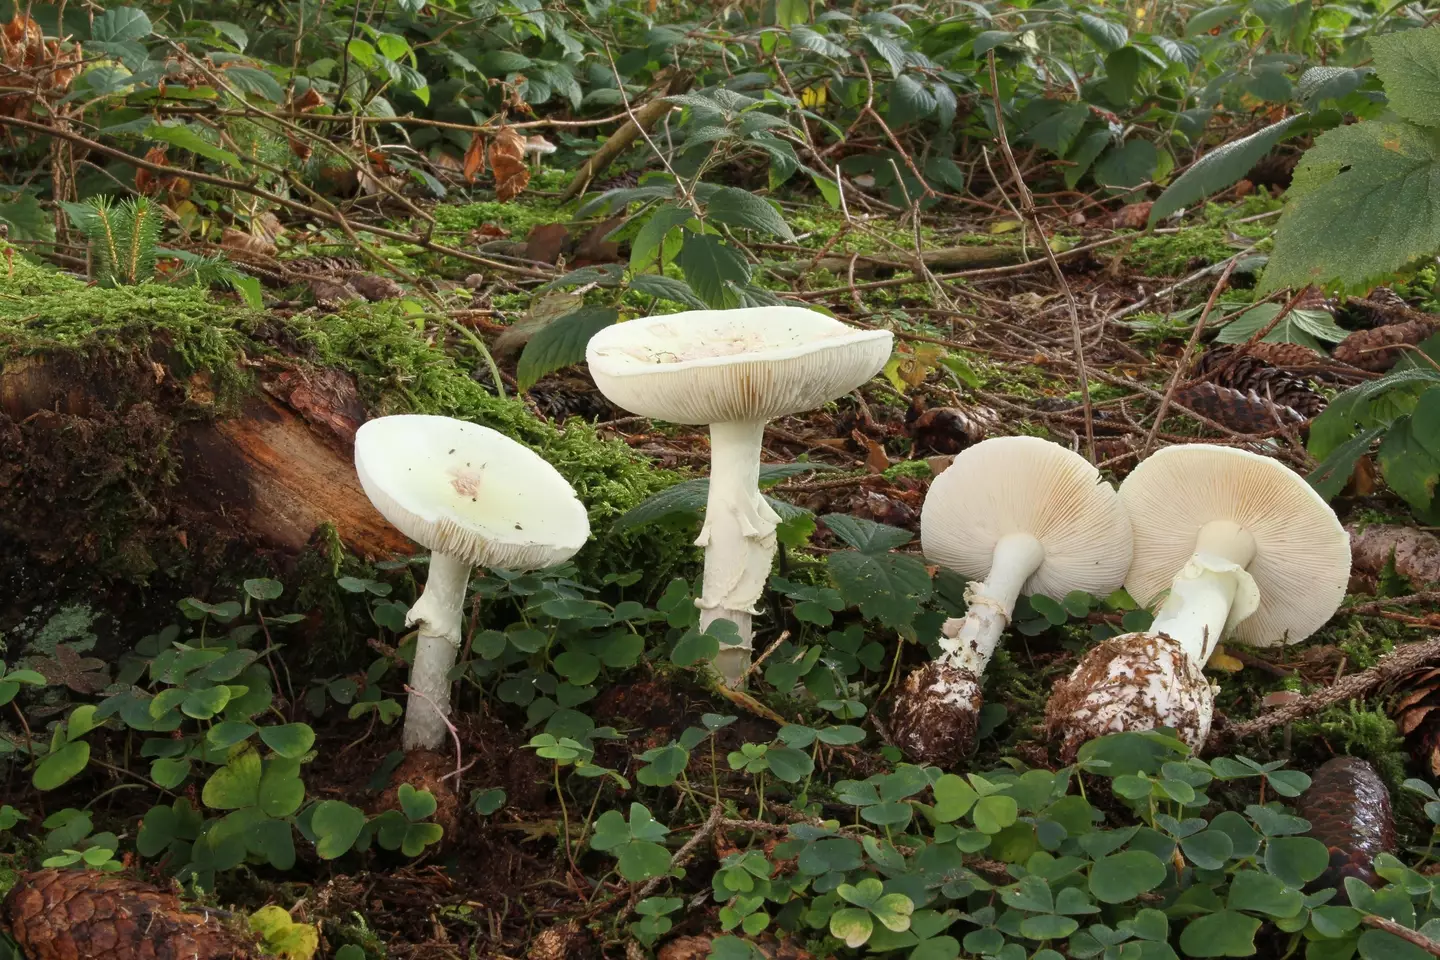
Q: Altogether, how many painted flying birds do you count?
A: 0